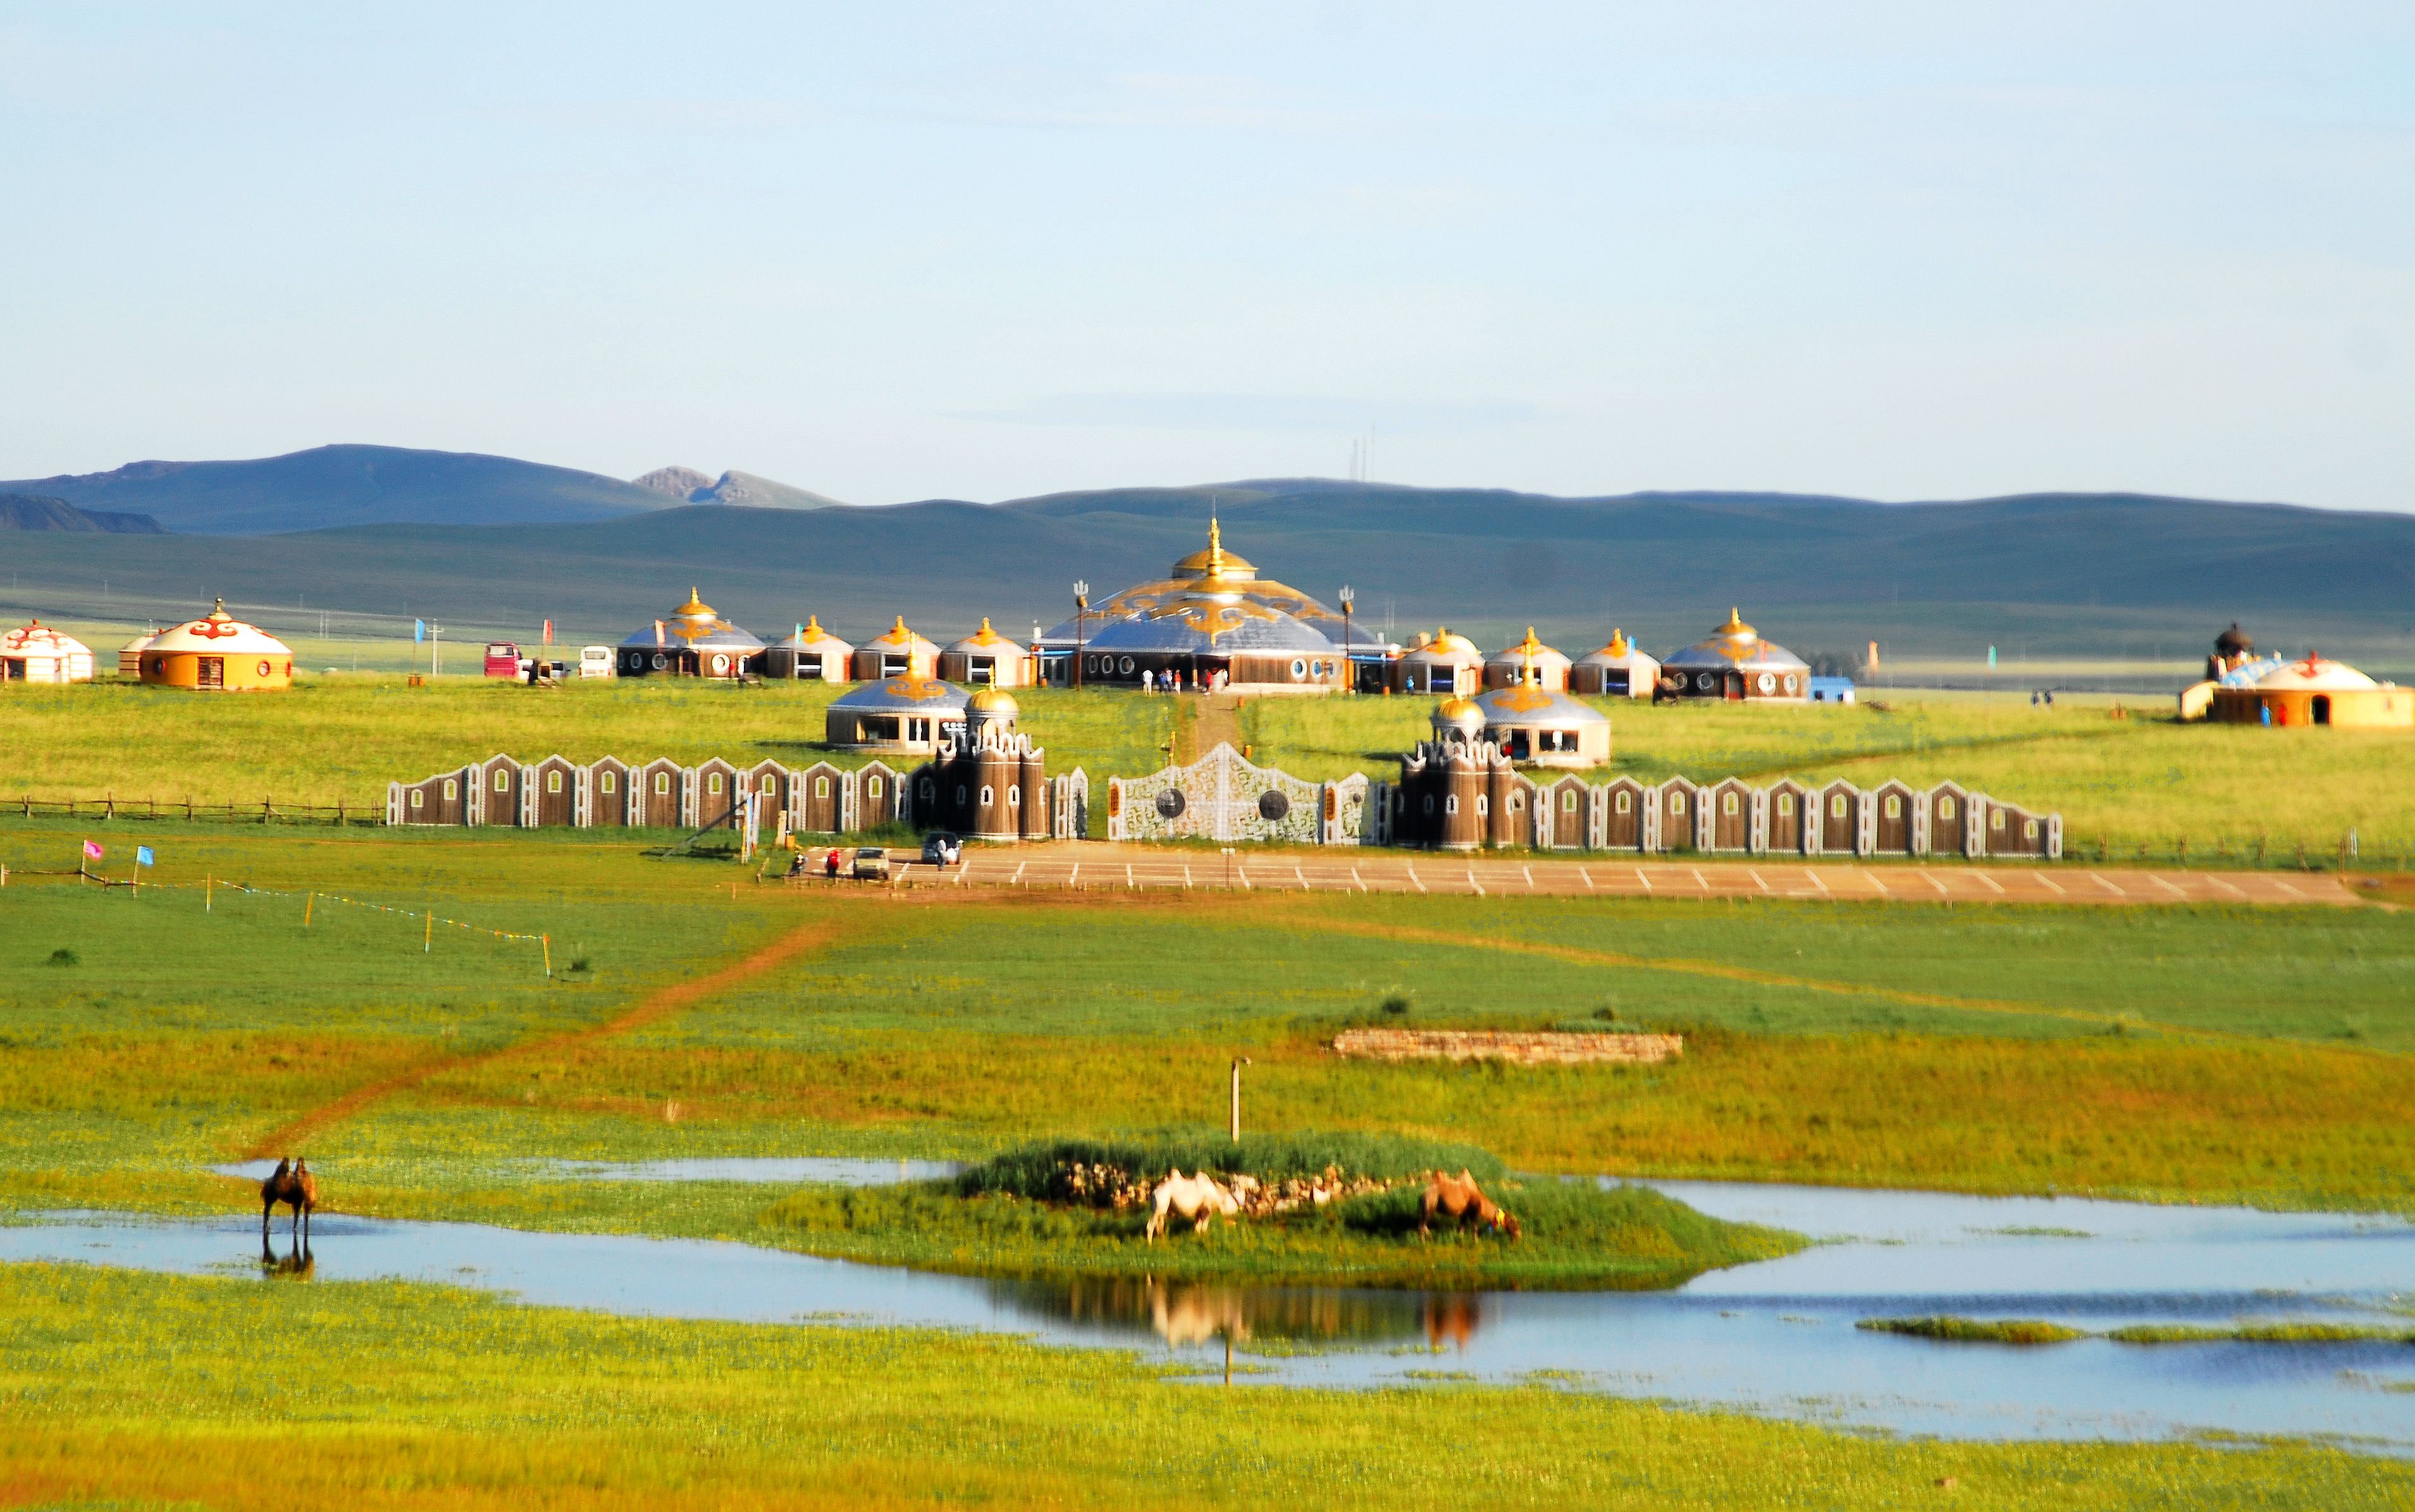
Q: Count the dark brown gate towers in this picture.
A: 2